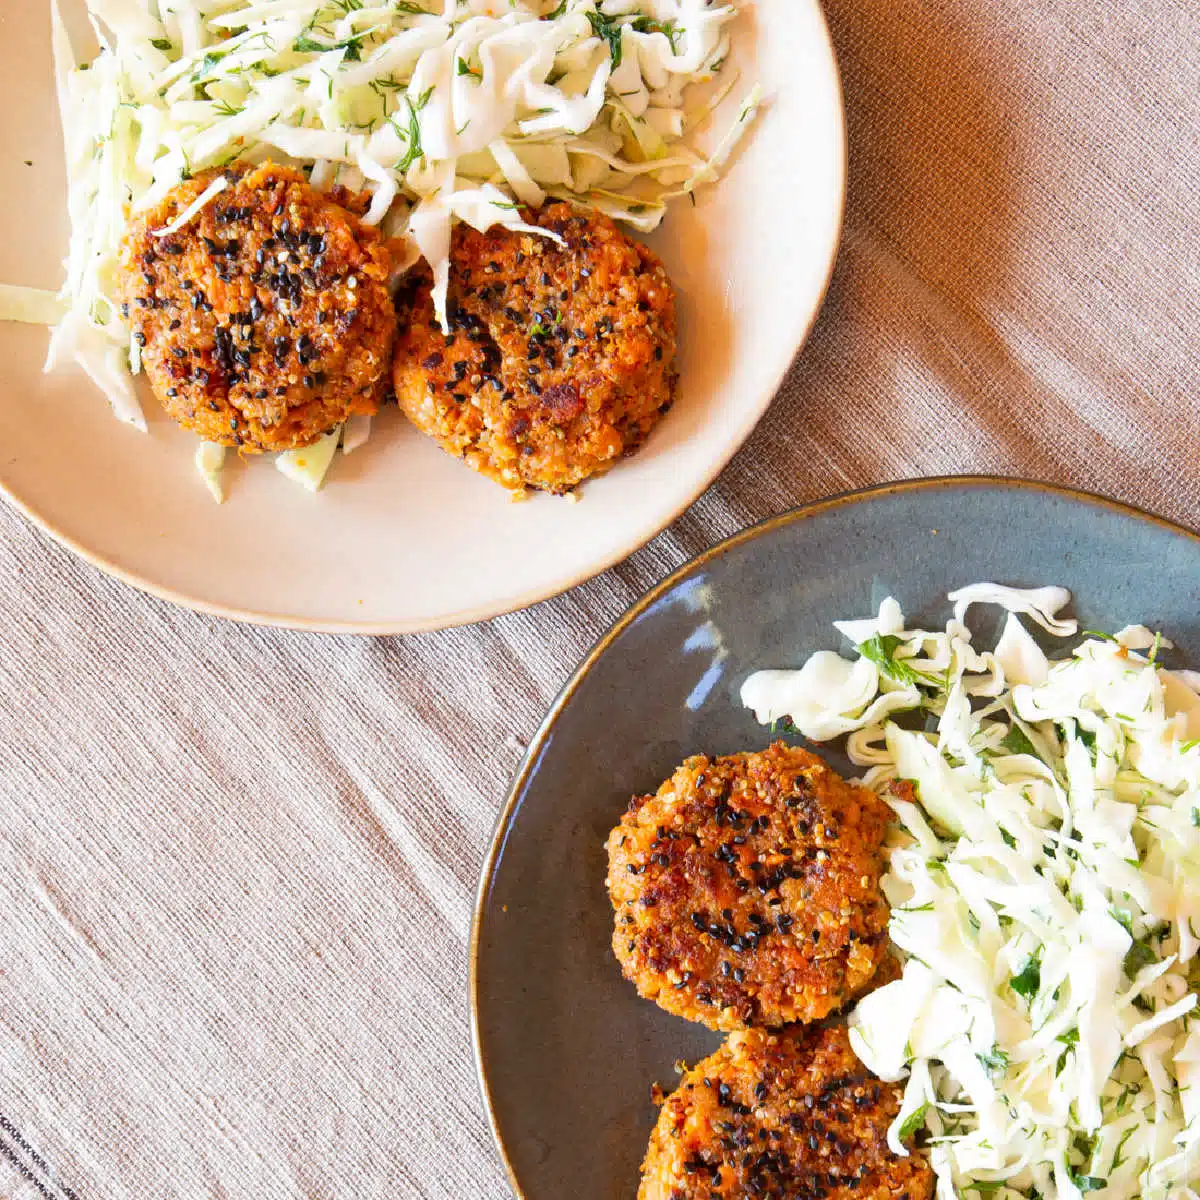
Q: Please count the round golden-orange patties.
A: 4